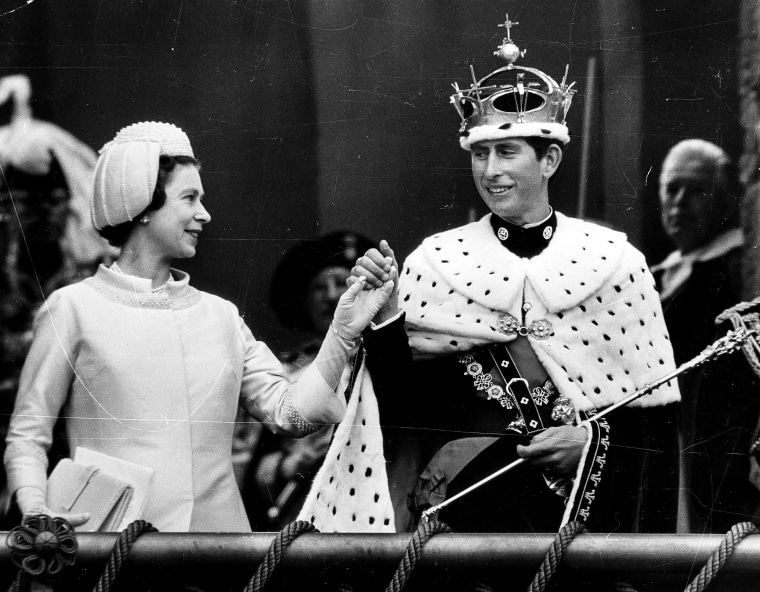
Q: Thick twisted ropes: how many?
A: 5